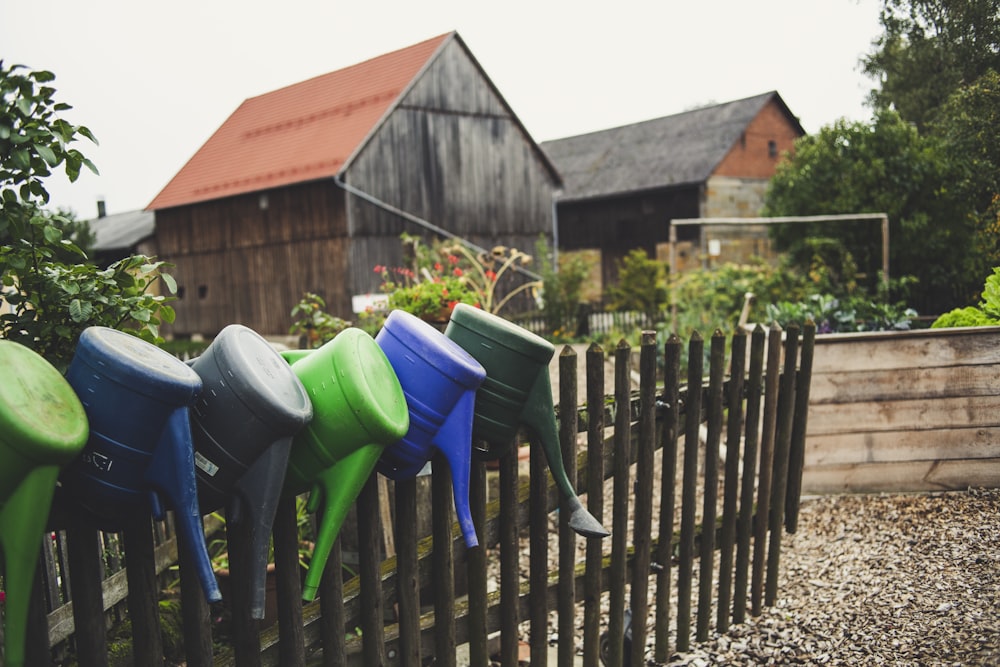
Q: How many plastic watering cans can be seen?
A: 6